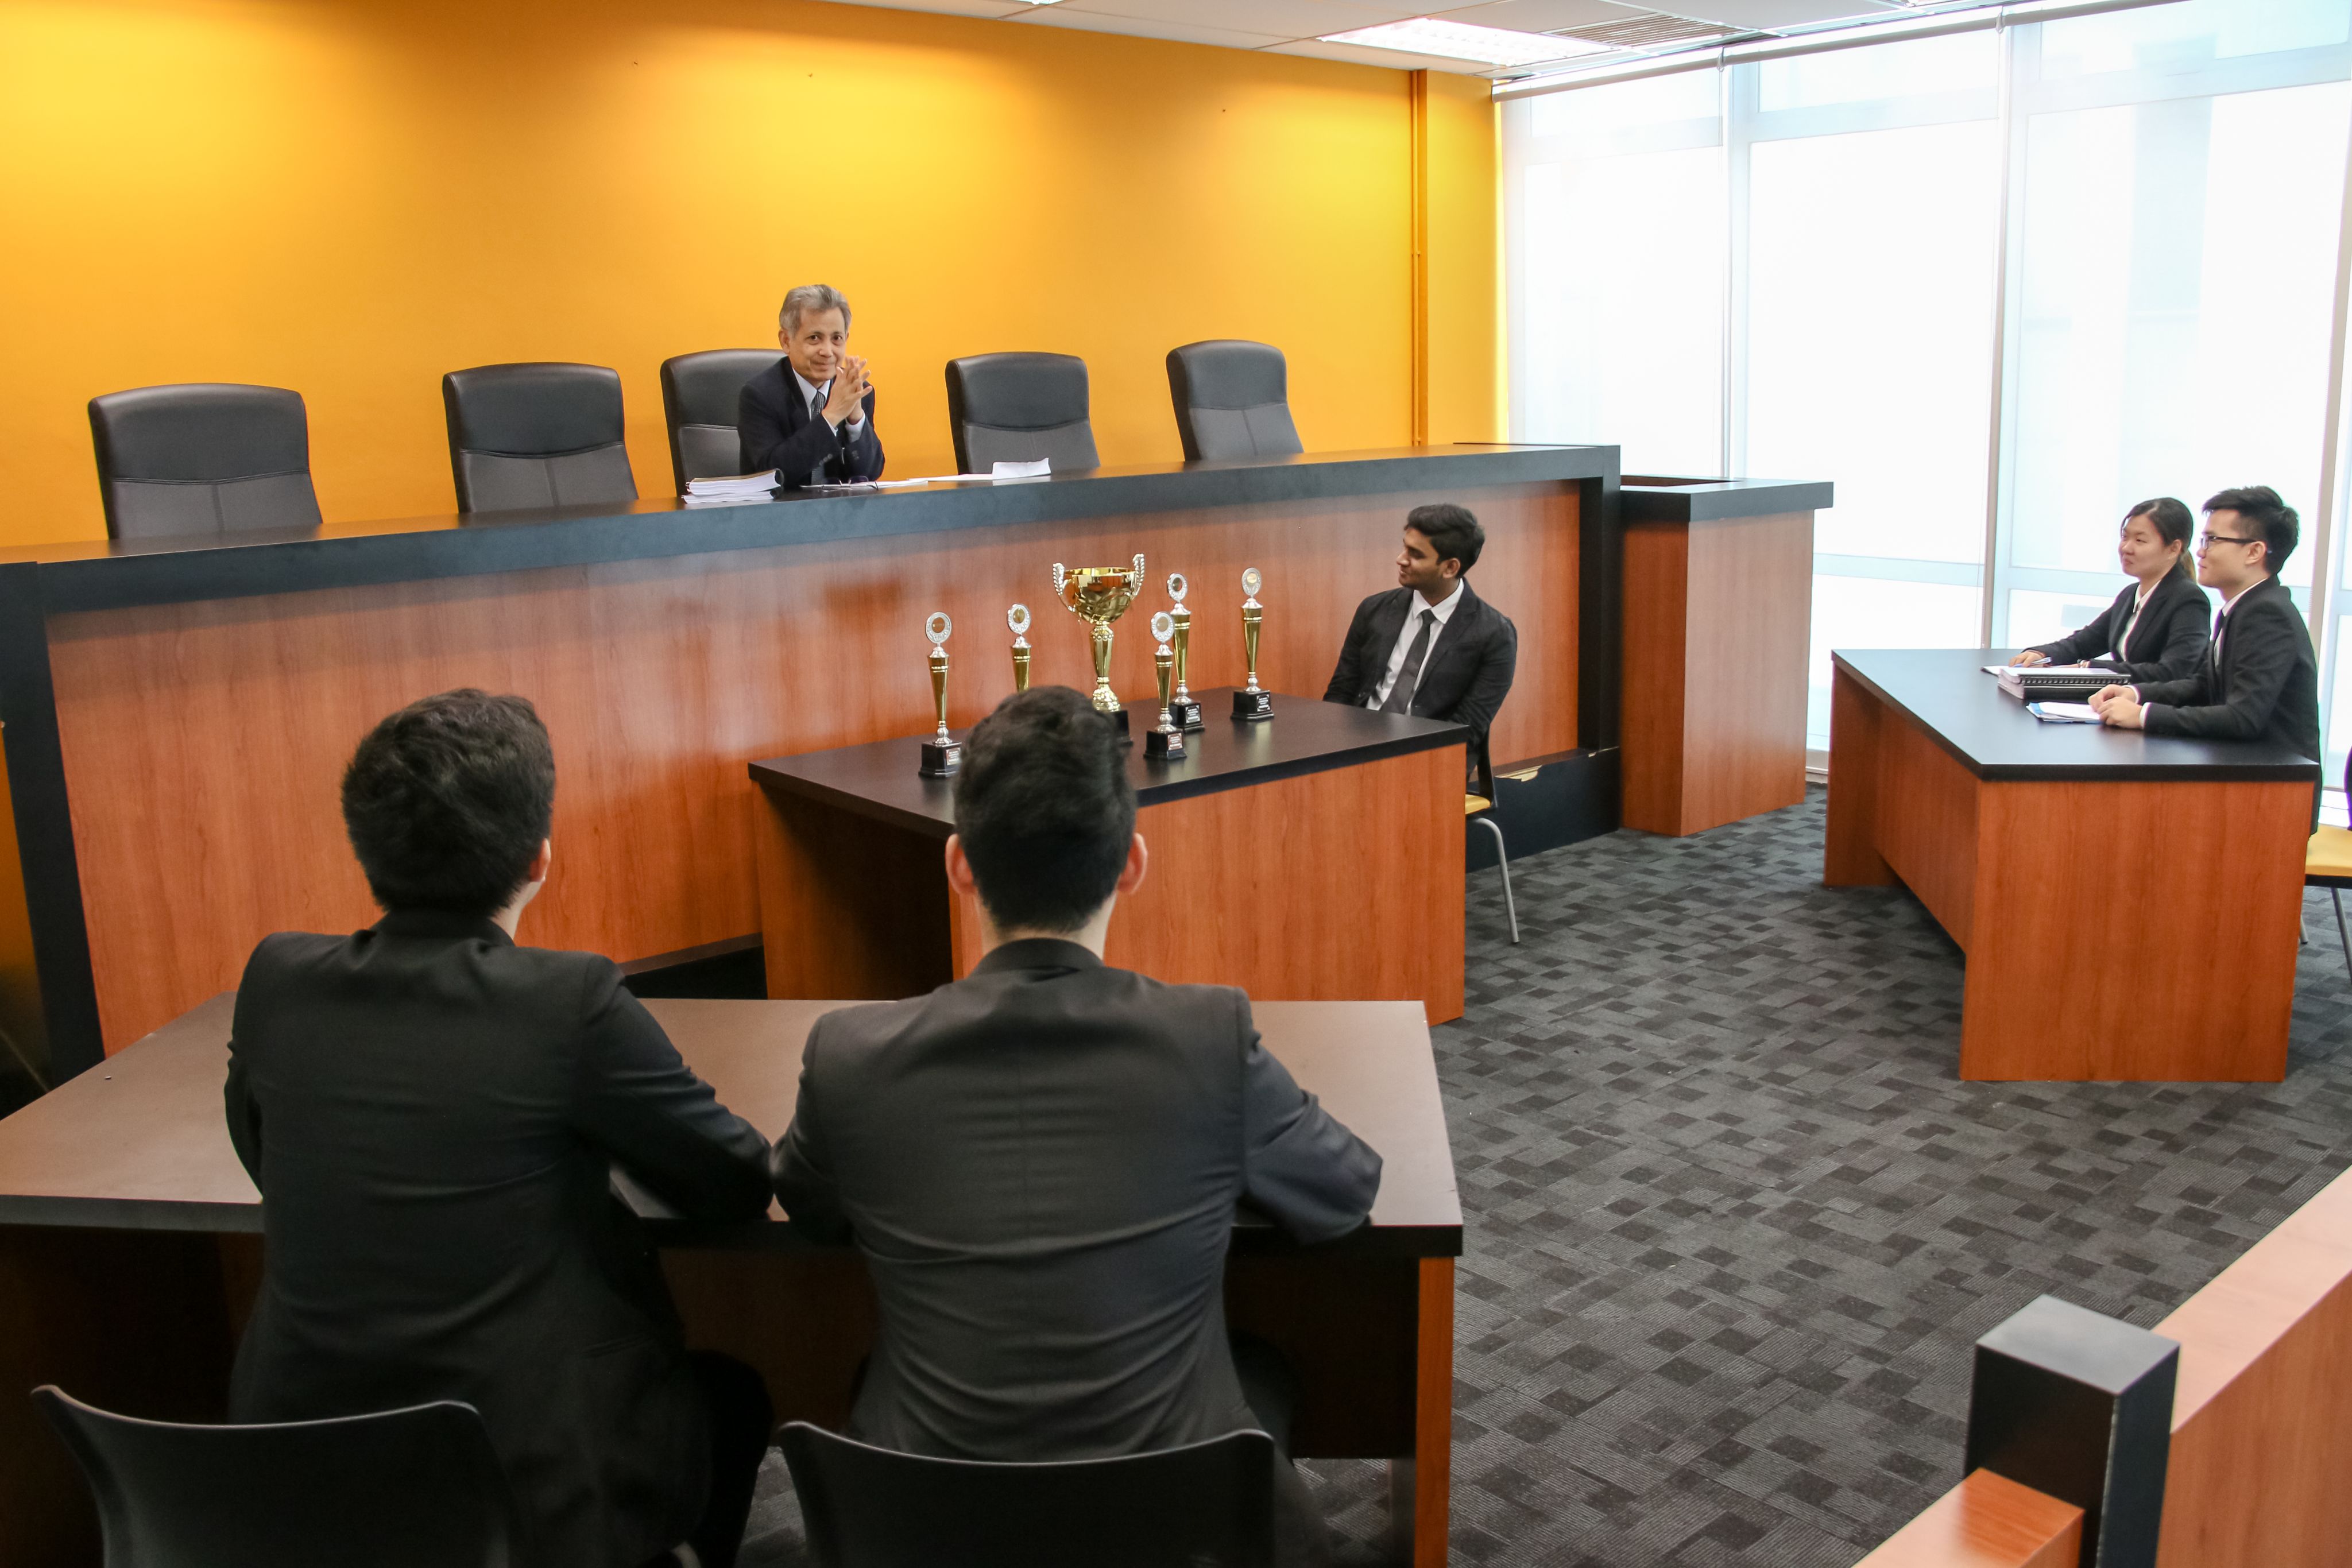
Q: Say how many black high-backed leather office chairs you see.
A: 5